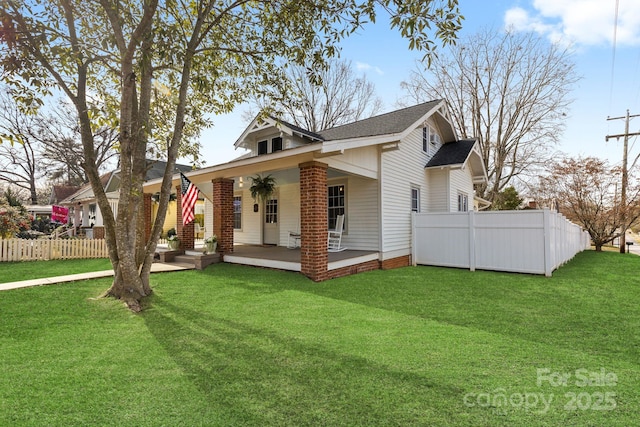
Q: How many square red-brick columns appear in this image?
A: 4